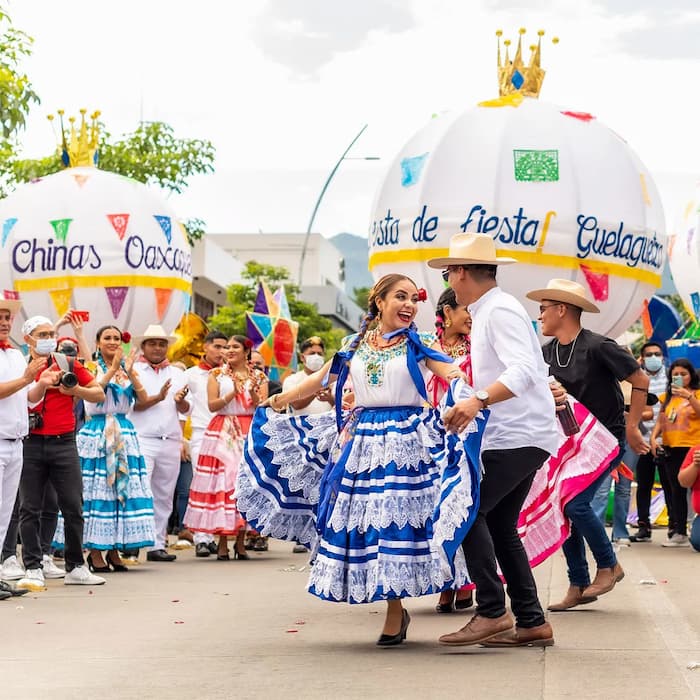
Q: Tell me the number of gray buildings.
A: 1